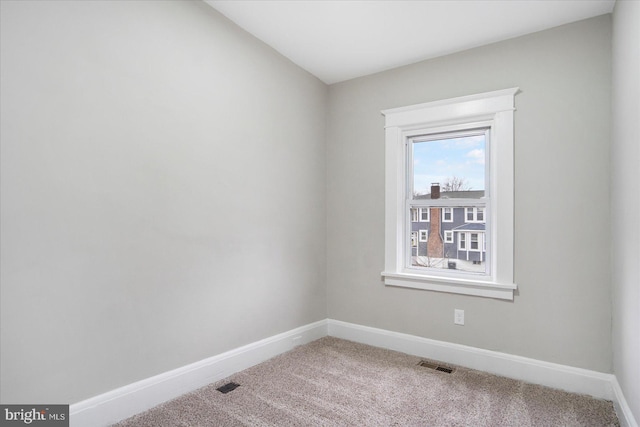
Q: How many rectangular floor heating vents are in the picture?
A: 2